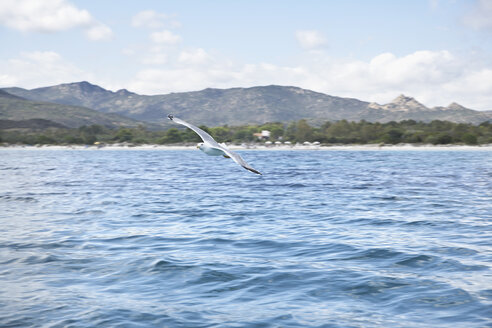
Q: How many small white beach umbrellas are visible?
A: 5